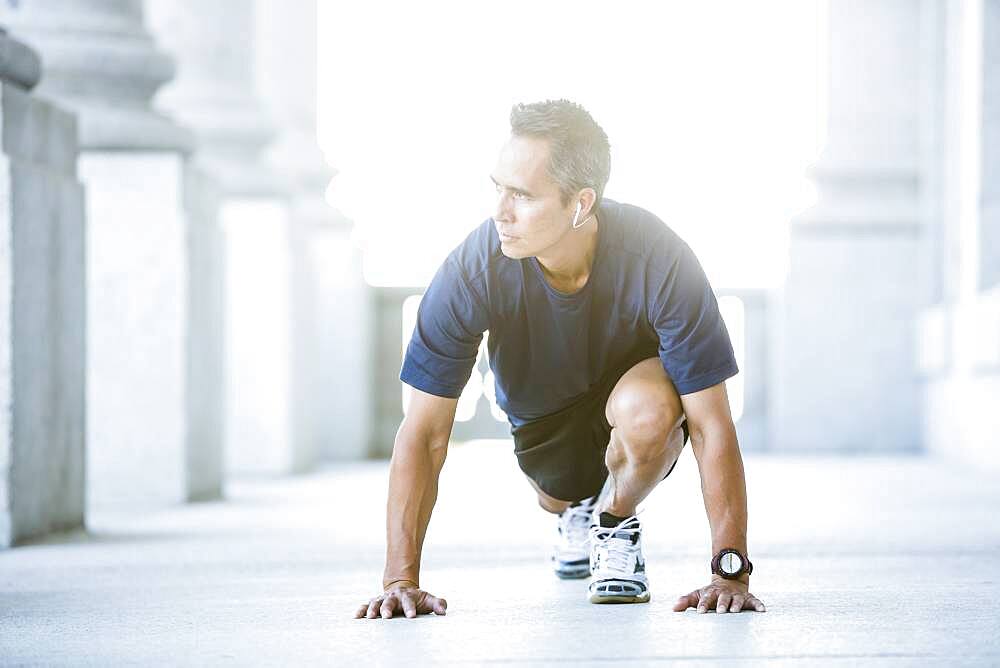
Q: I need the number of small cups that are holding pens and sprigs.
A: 0